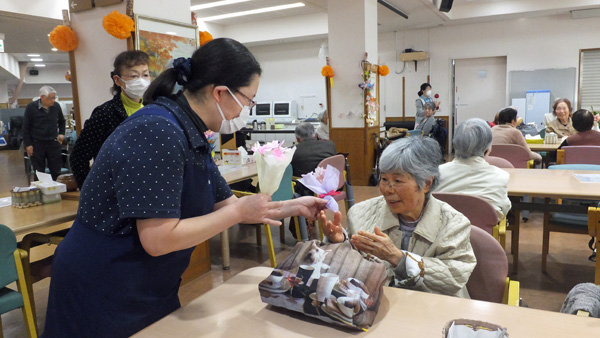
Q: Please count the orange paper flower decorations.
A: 5